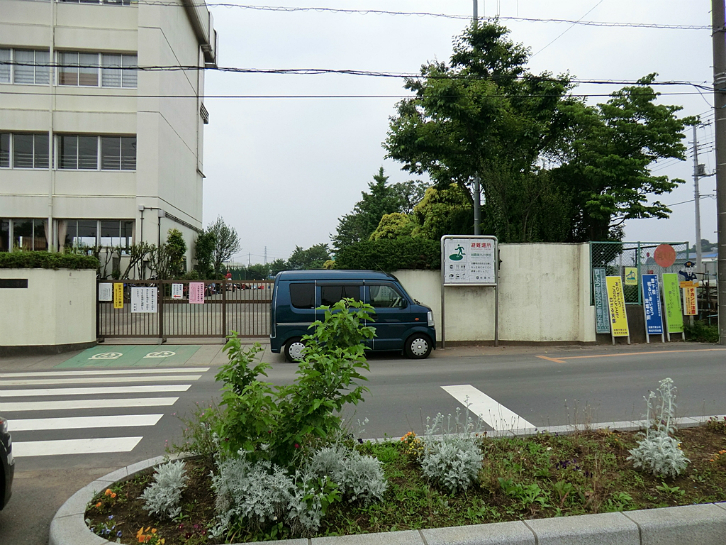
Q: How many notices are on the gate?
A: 5